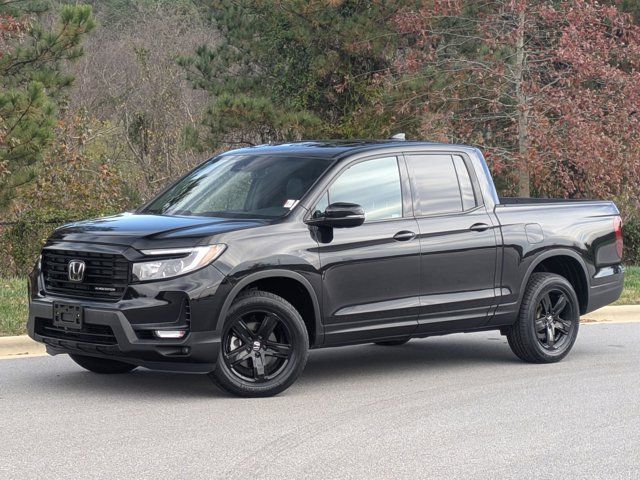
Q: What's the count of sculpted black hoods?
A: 1